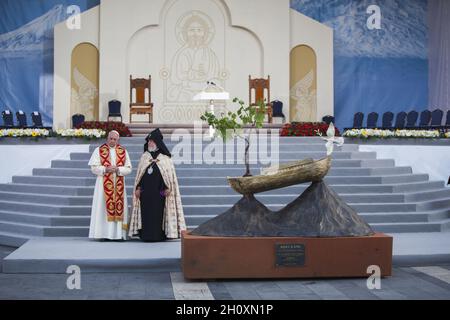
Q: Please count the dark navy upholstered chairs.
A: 15